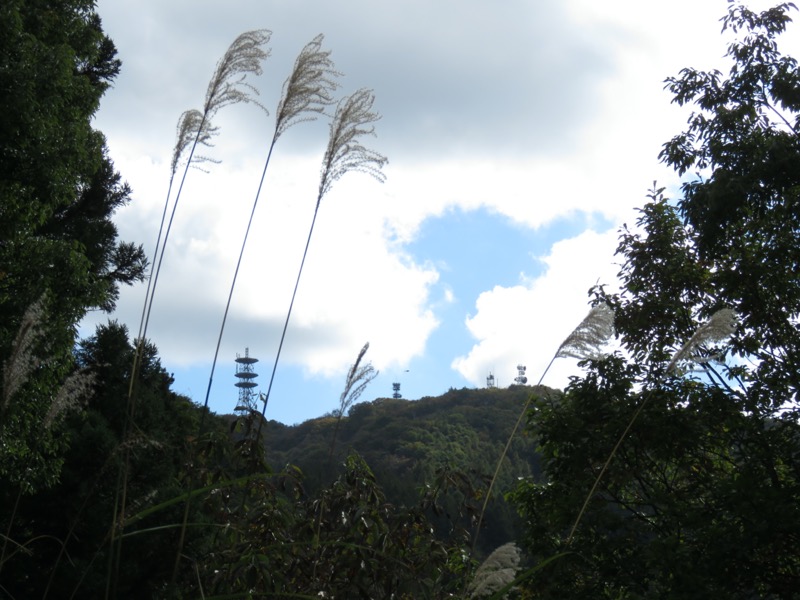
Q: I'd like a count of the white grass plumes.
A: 10